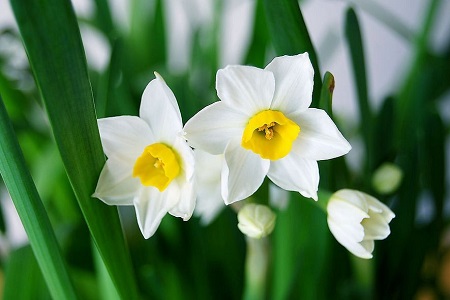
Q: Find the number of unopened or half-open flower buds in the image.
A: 3